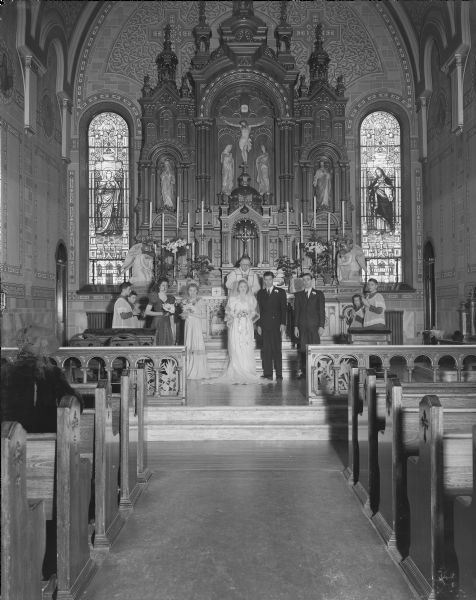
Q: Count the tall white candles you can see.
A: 10